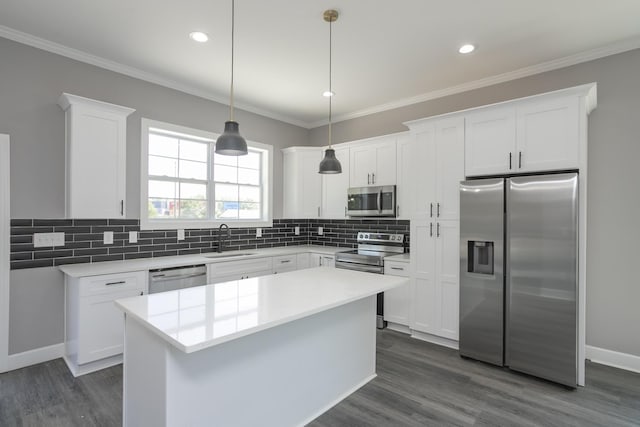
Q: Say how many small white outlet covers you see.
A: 6